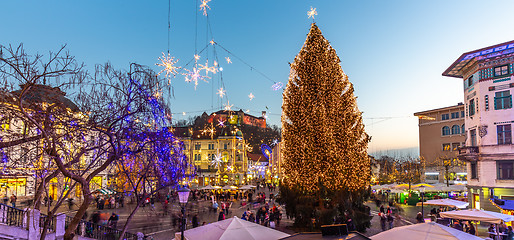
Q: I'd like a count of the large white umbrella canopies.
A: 4